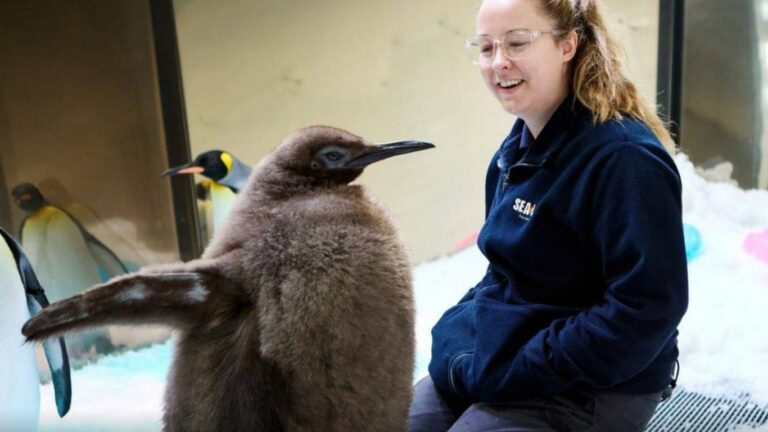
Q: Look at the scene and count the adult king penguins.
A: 3